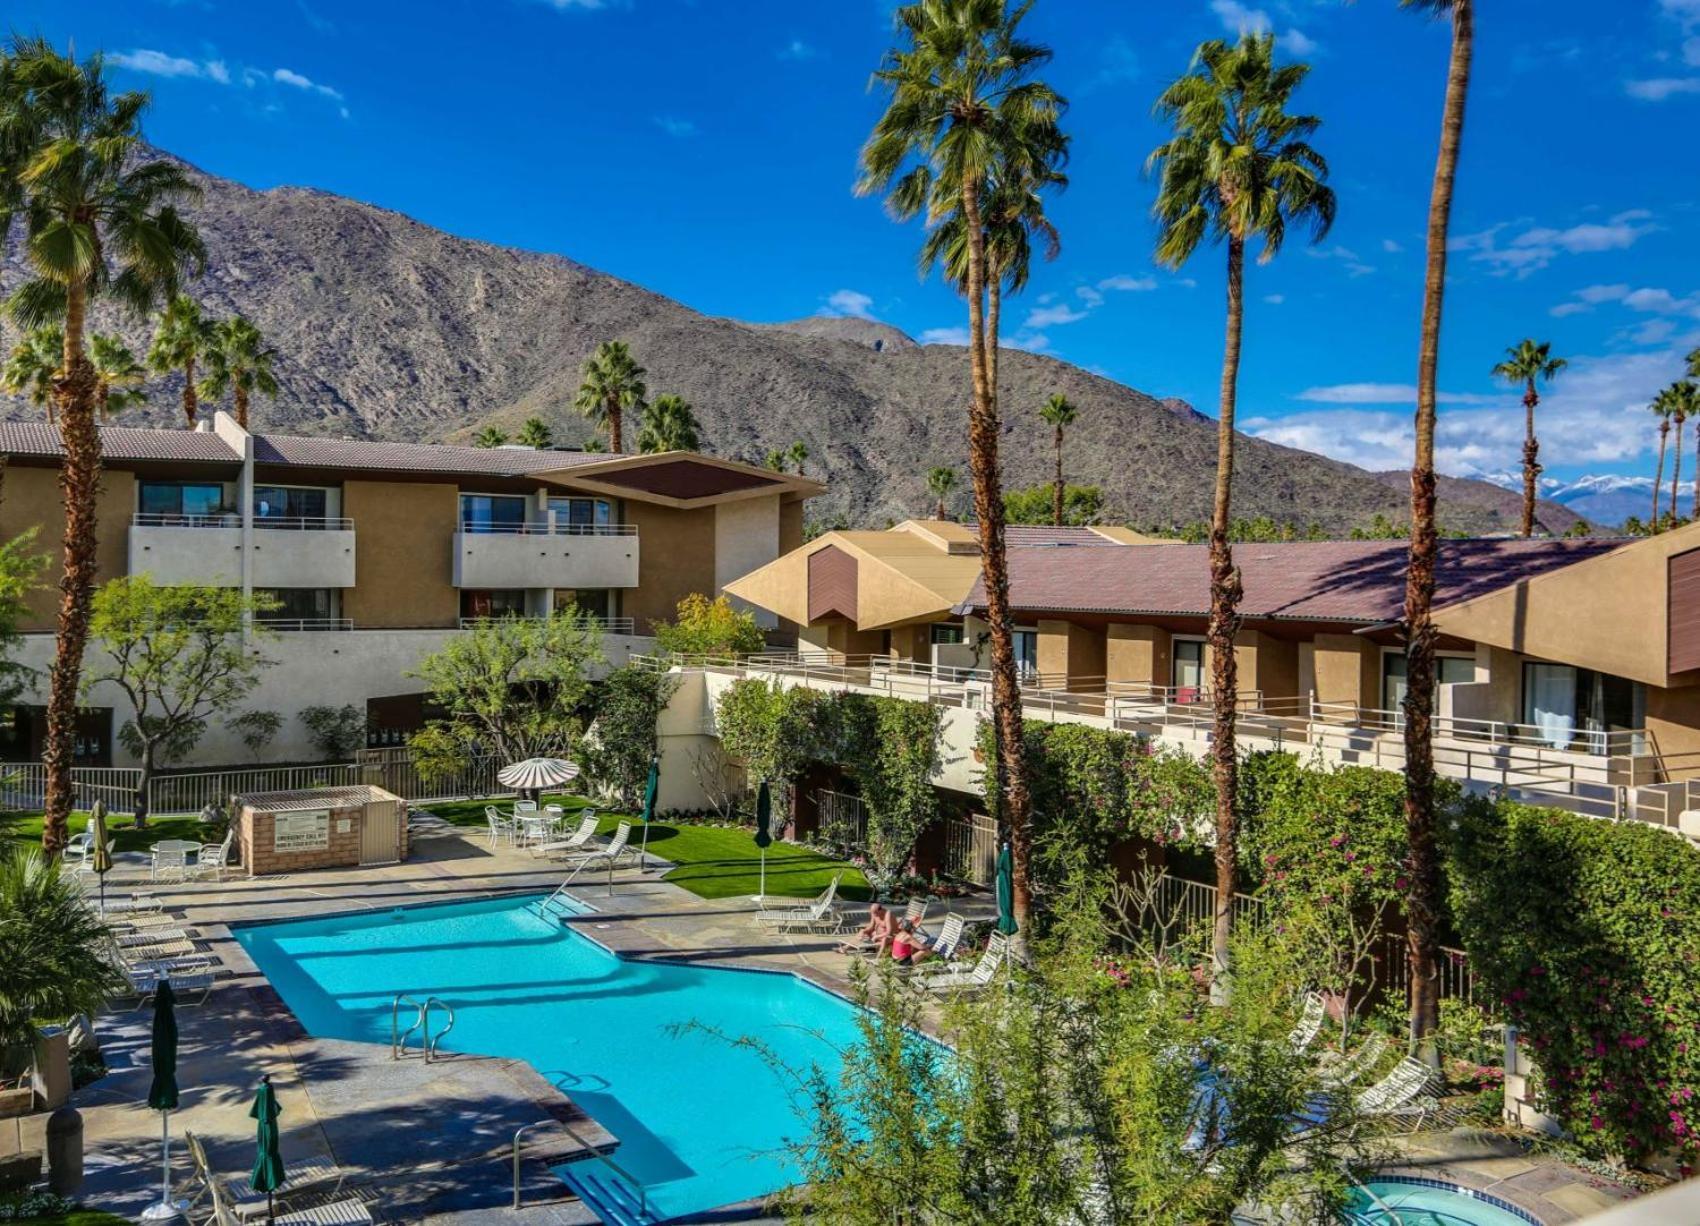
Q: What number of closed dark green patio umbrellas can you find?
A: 5